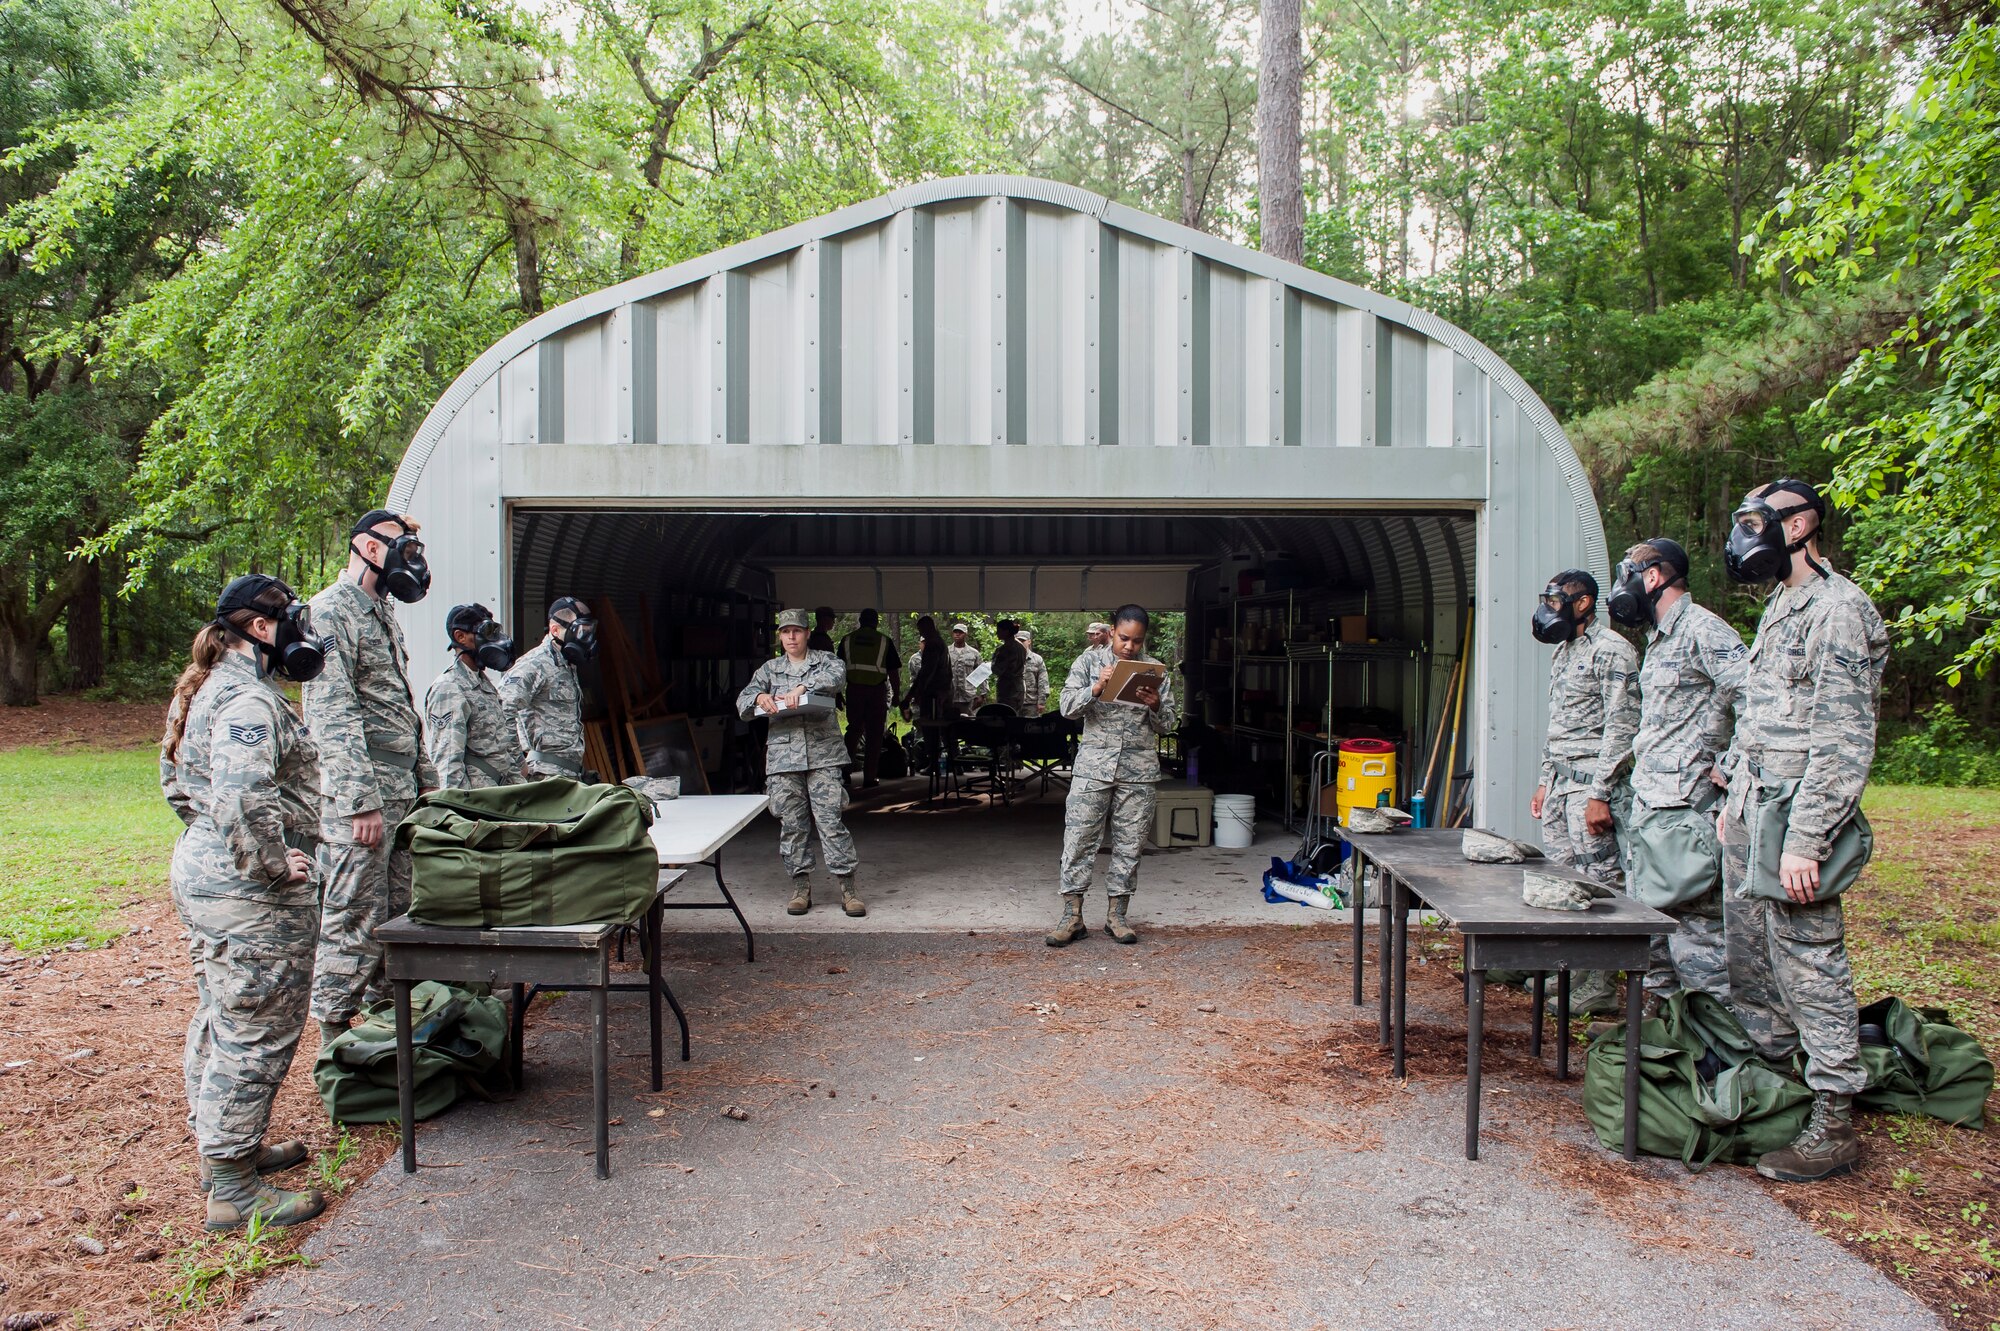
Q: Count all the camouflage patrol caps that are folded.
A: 4